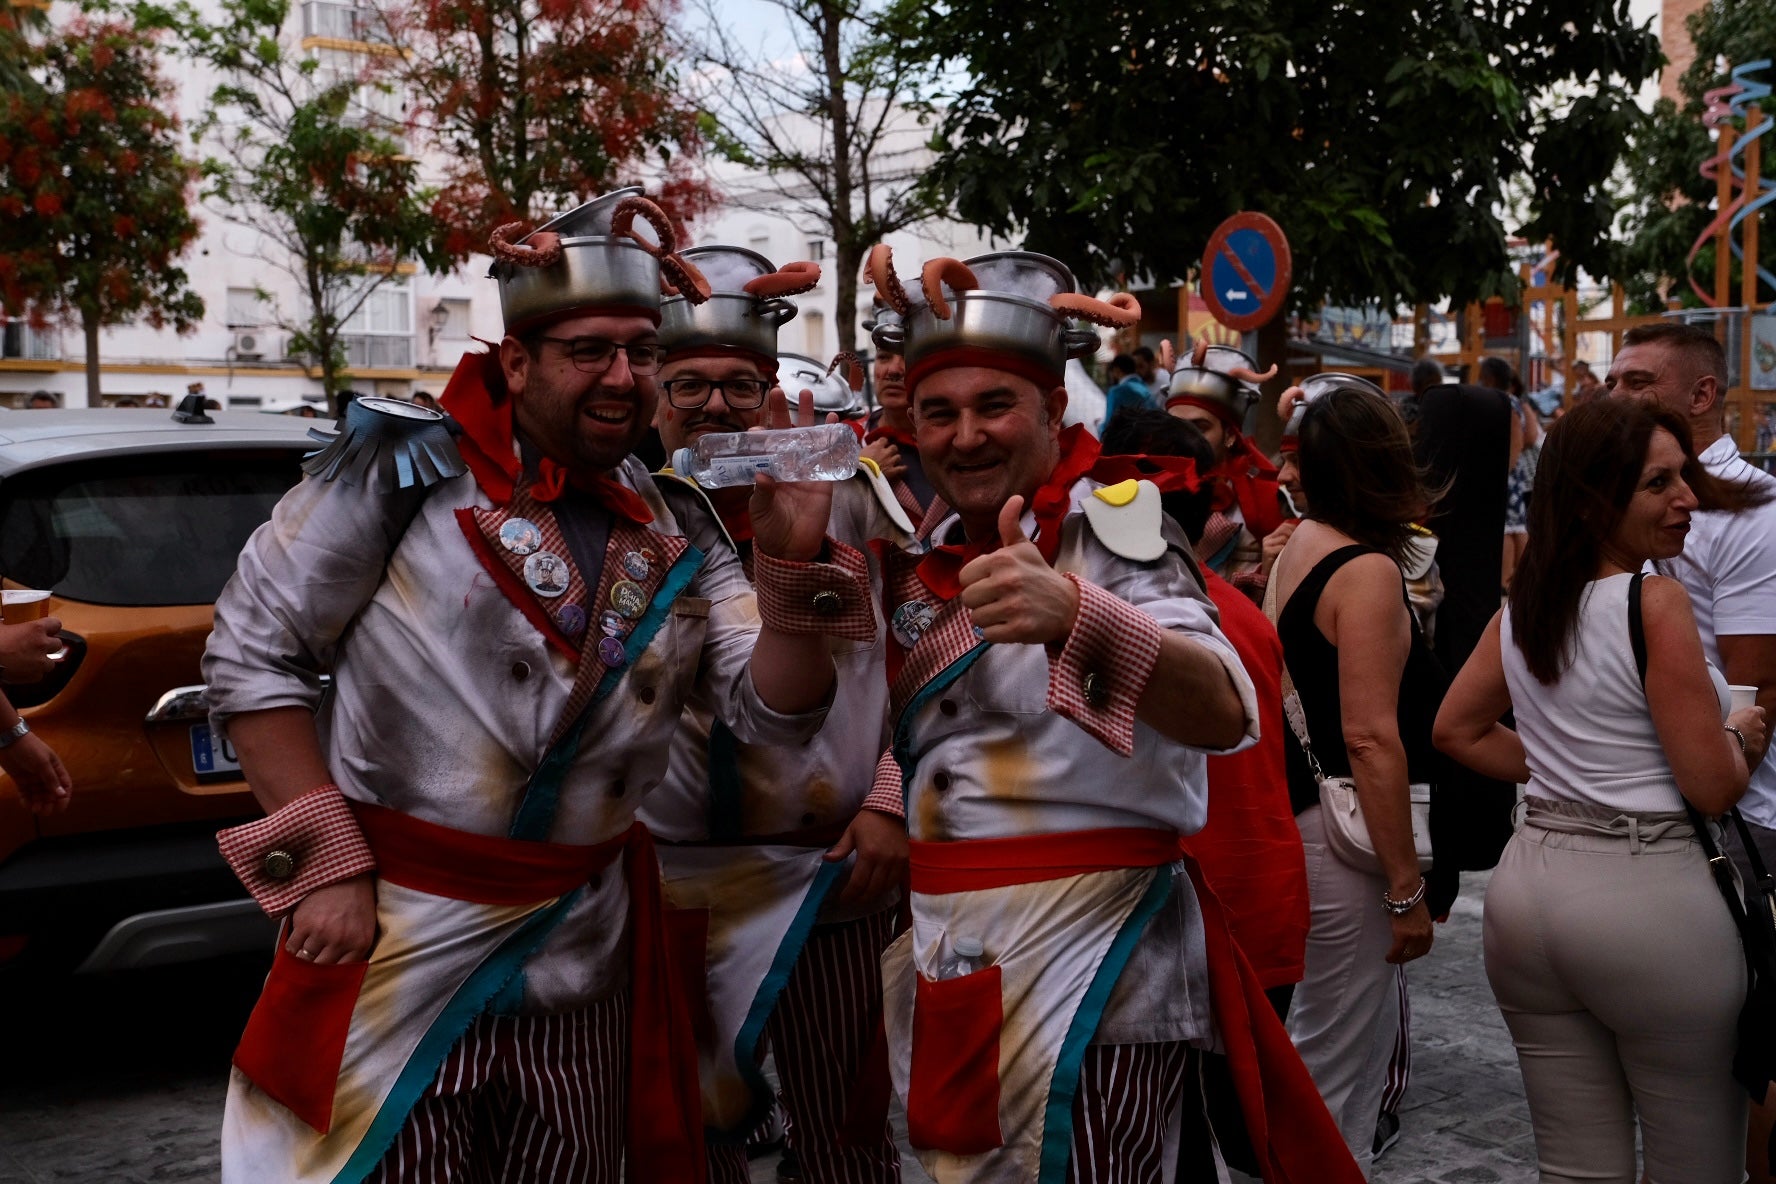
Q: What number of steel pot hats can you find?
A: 7